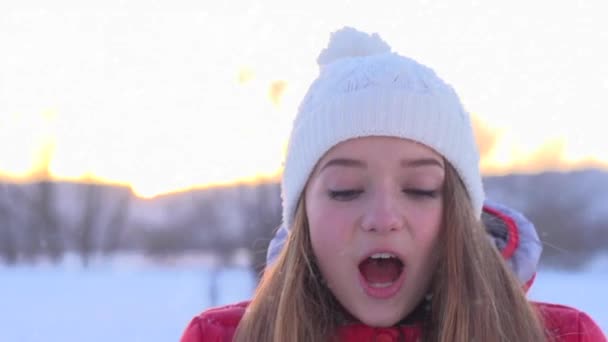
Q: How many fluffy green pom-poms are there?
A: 0